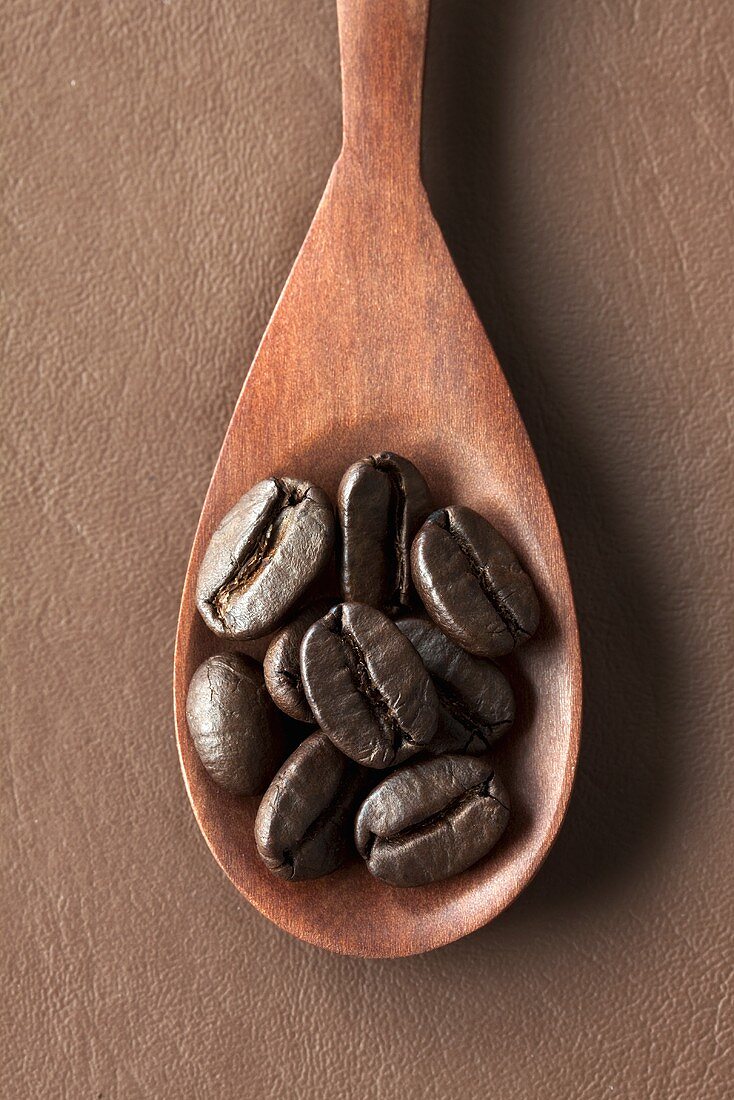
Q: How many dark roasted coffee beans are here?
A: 9